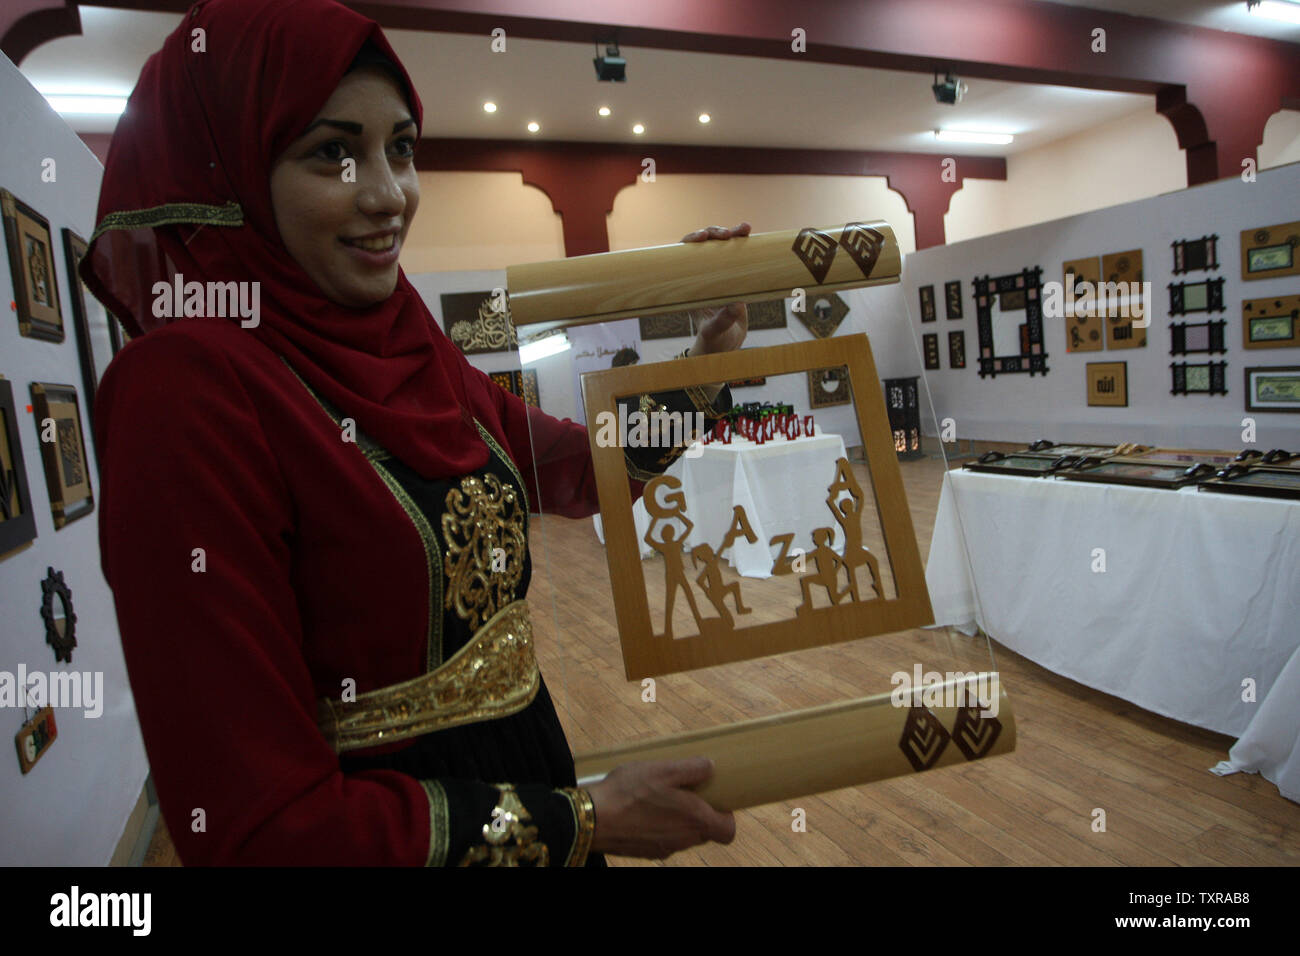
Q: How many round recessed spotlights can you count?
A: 5